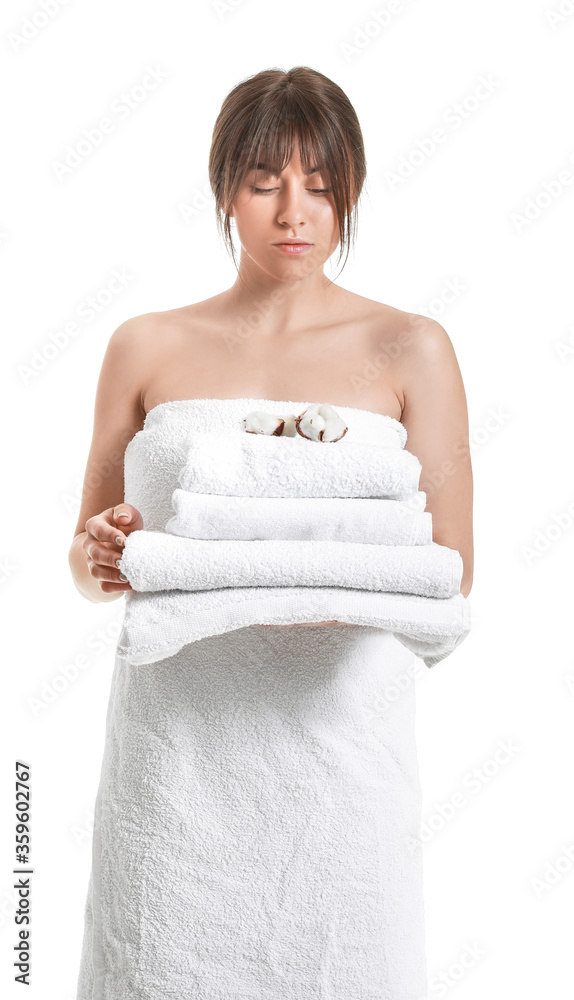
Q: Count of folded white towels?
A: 4